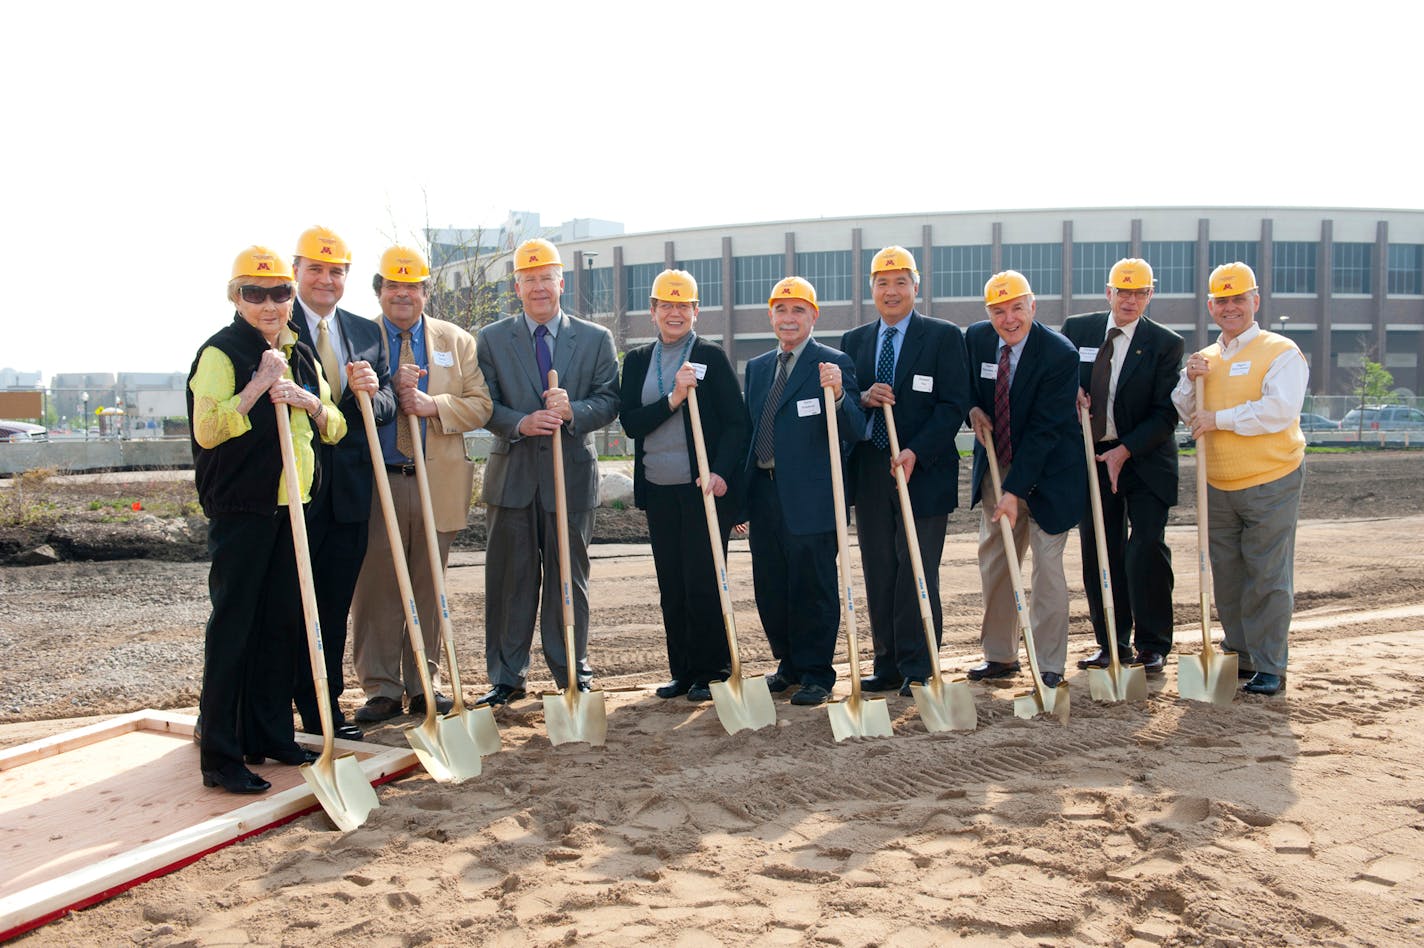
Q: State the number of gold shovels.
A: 10